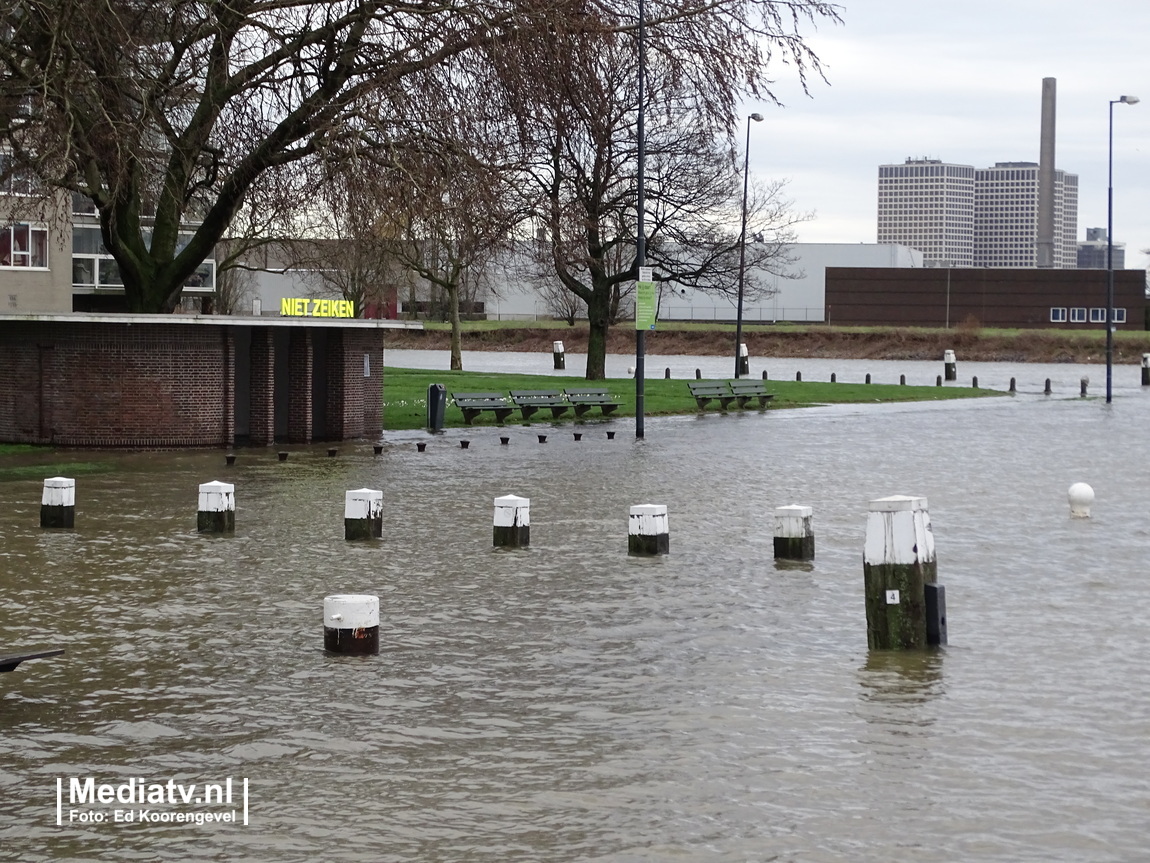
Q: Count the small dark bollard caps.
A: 10